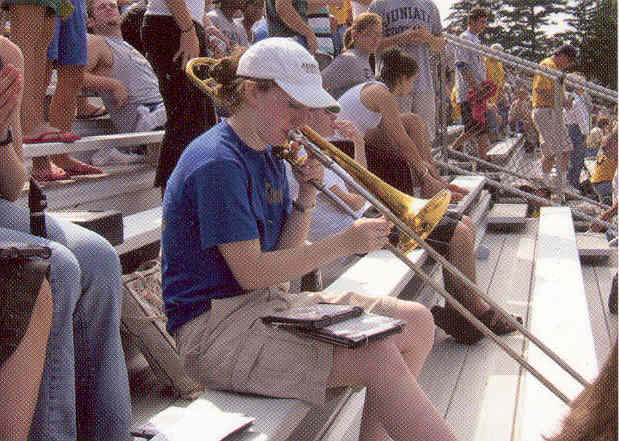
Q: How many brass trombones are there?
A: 1